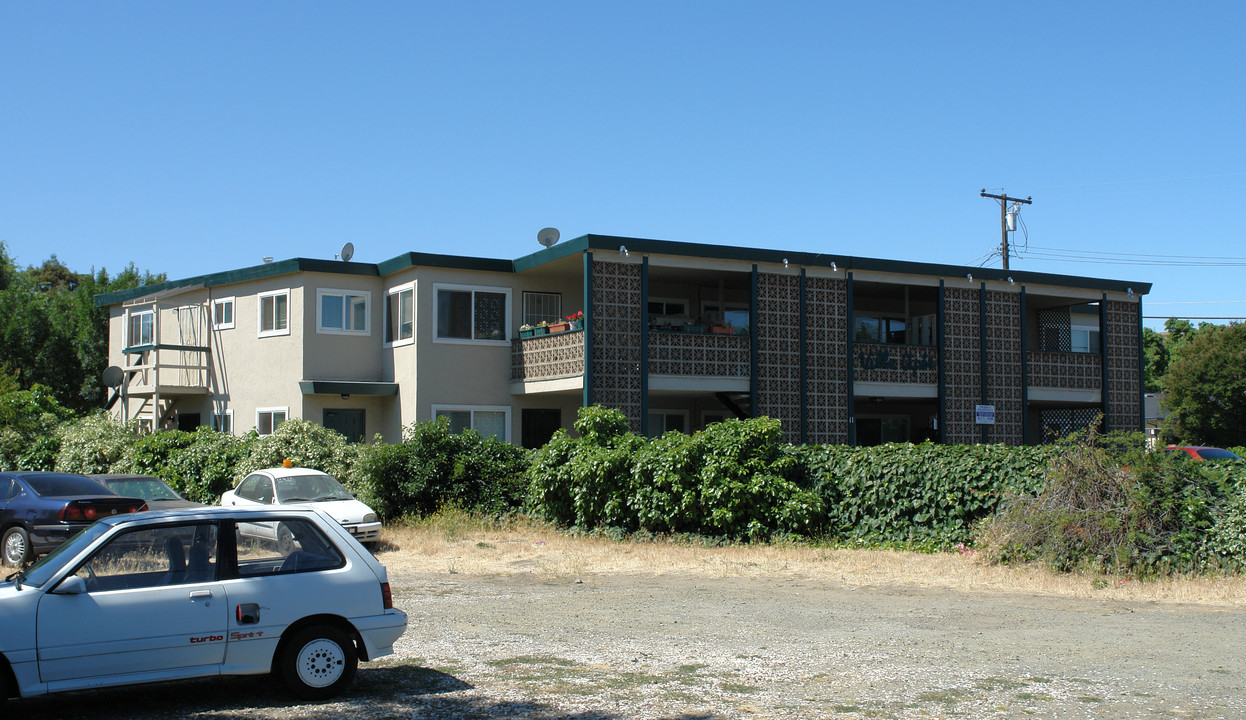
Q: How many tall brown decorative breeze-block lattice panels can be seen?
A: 6